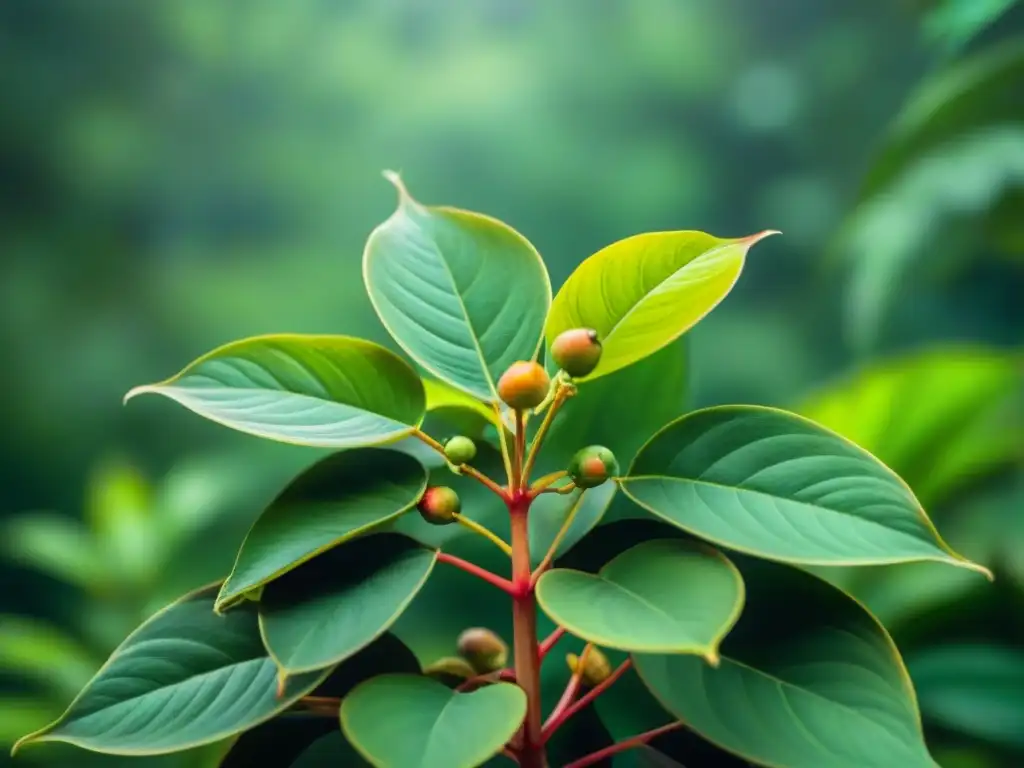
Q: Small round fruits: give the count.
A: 7